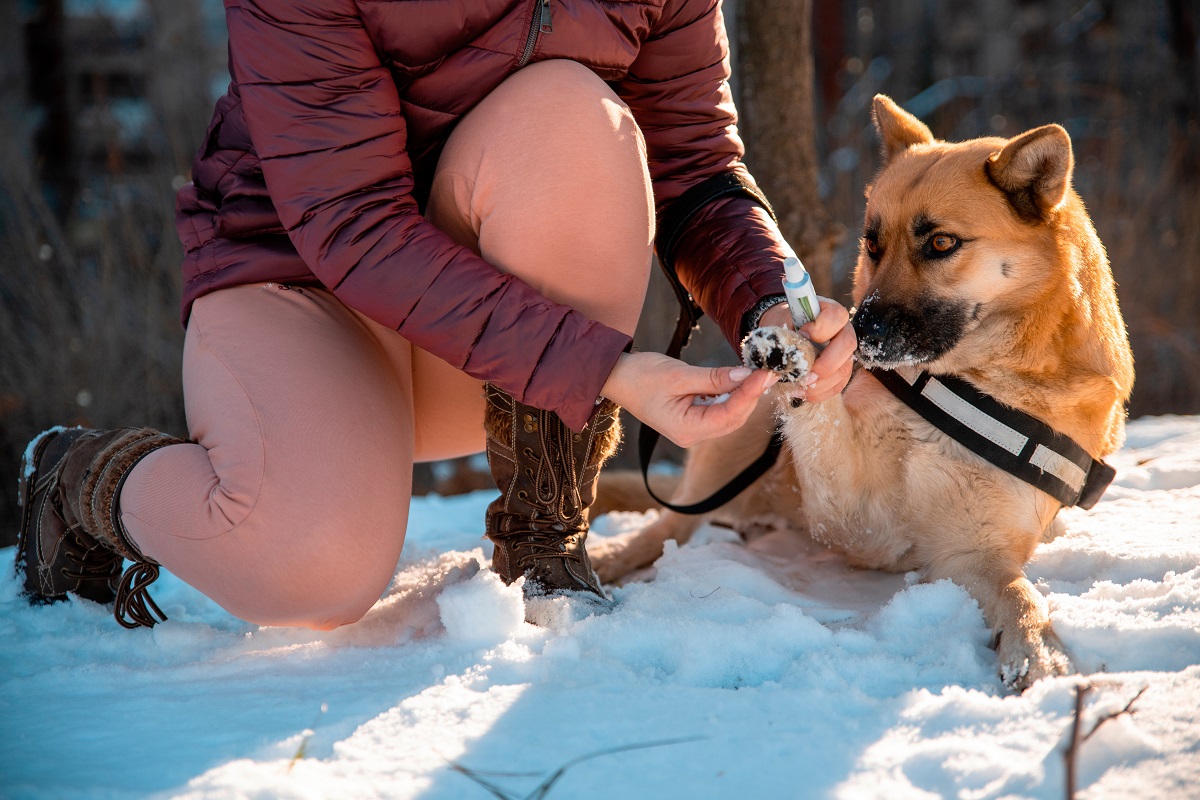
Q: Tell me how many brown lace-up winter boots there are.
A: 2